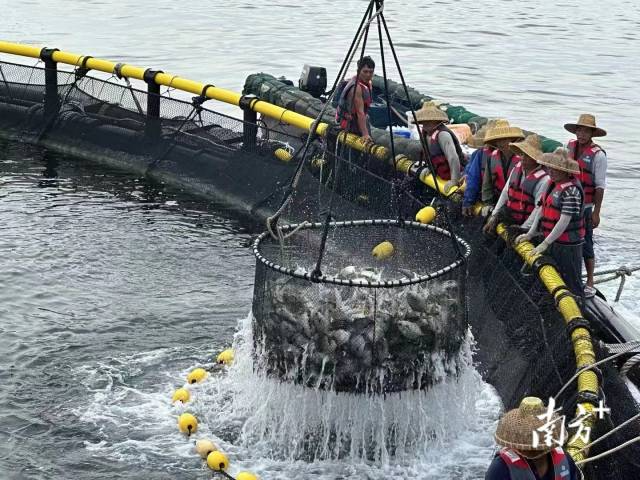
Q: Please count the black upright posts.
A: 3